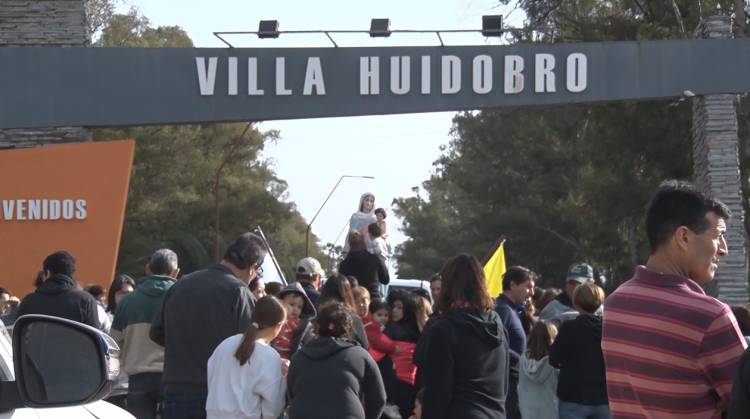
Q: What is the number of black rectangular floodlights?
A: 3